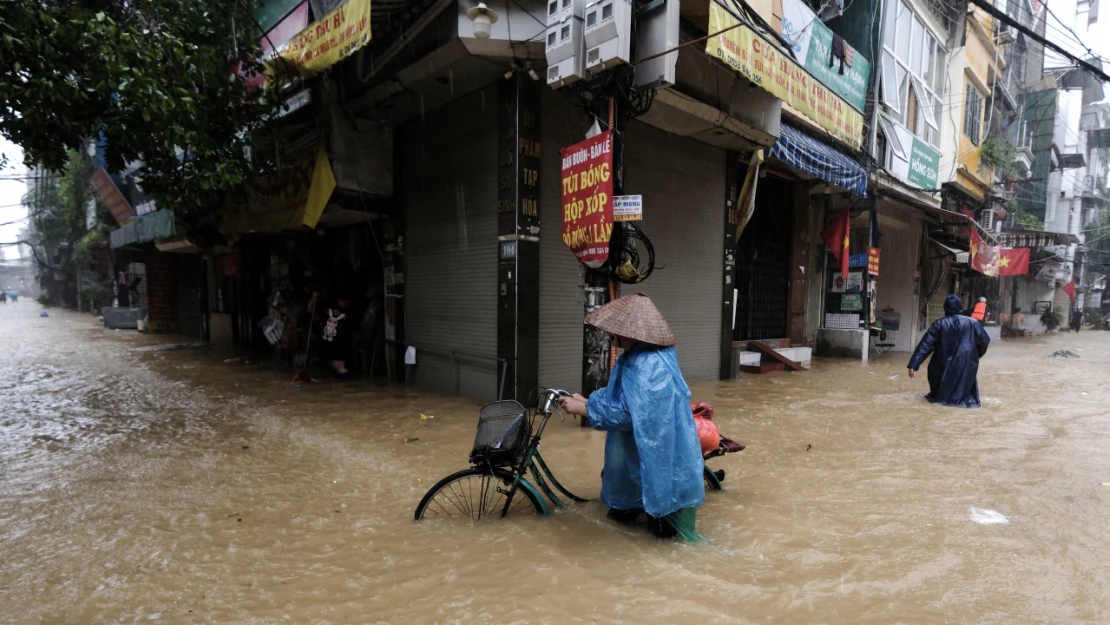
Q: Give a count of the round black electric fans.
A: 0